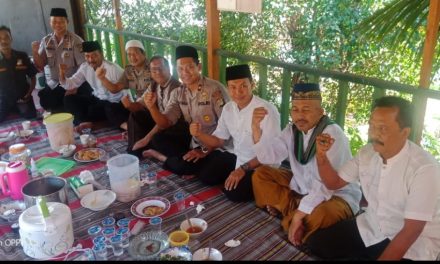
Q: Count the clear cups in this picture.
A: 12